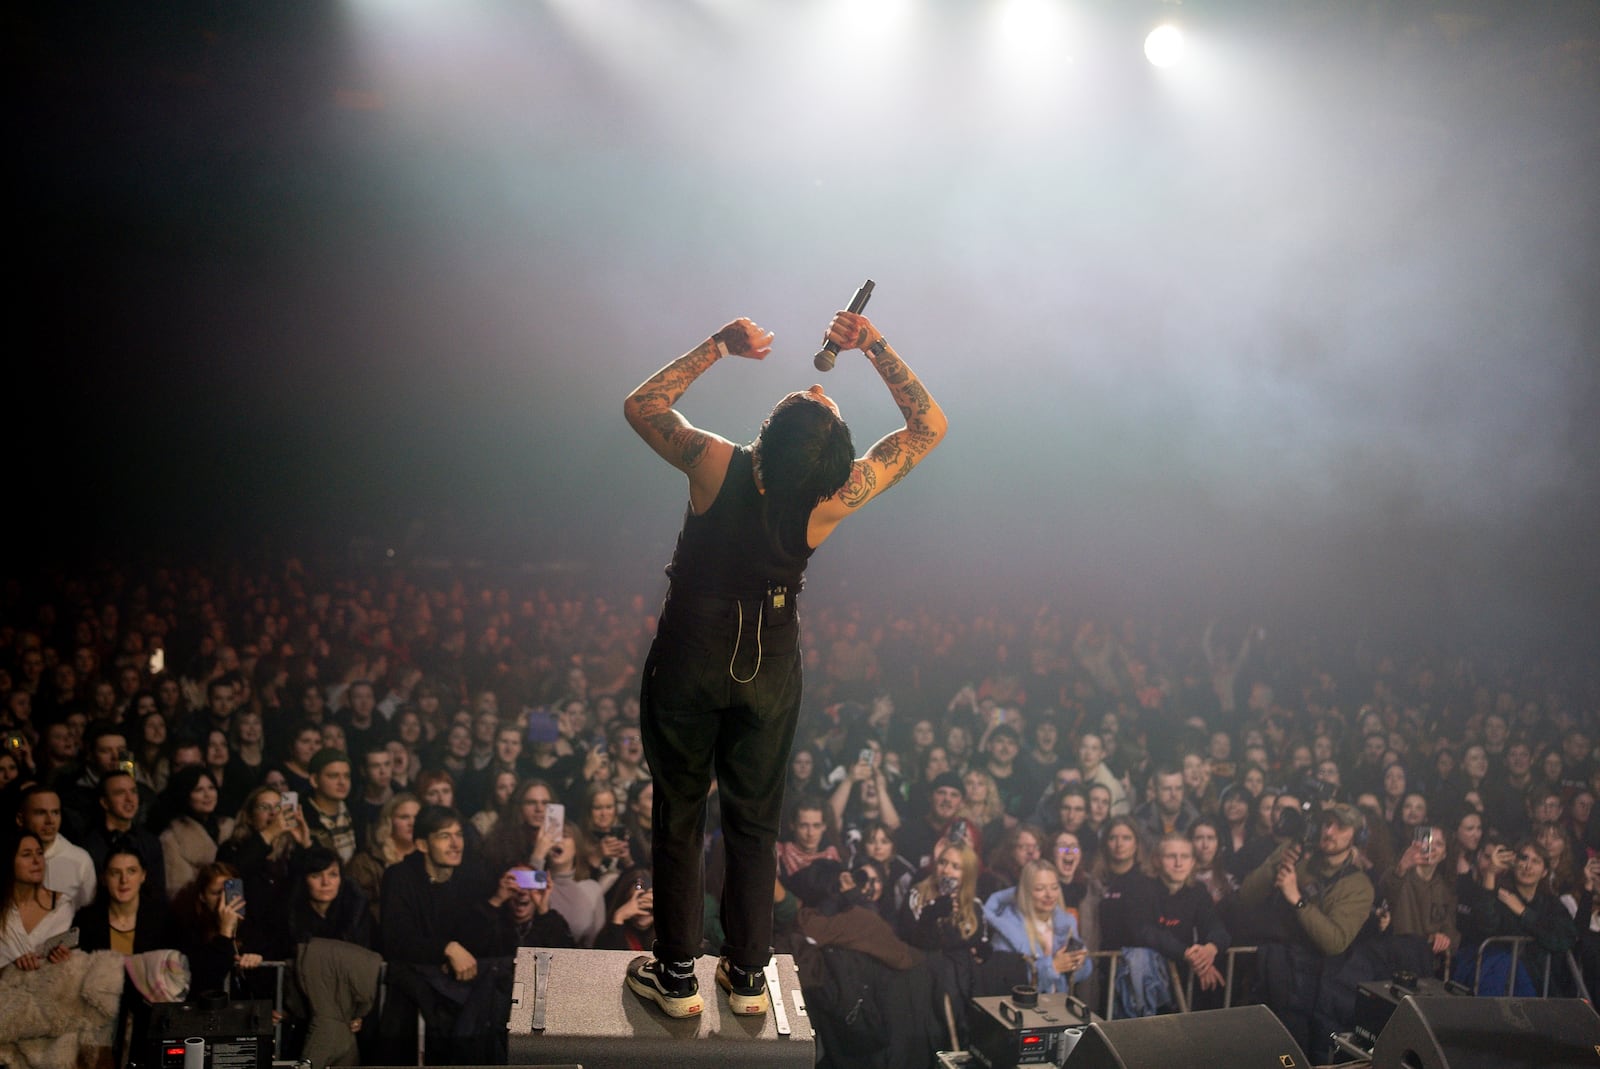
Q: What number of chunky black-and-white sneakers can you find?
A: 2